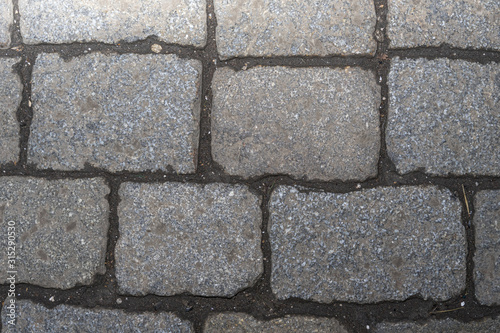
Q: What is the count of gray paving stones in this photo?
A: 15